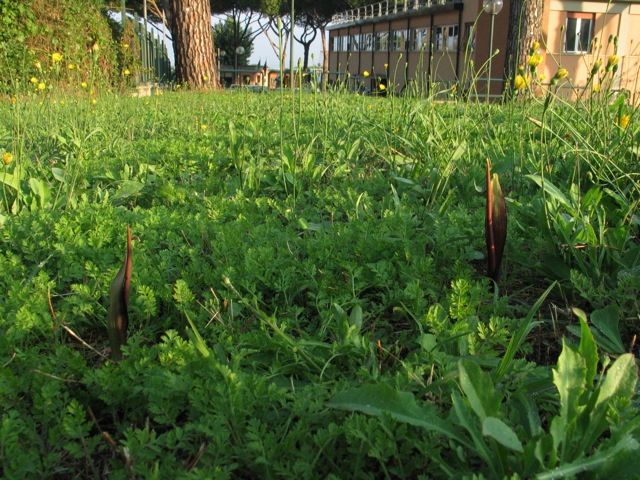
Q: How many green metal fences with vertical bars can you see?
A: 1